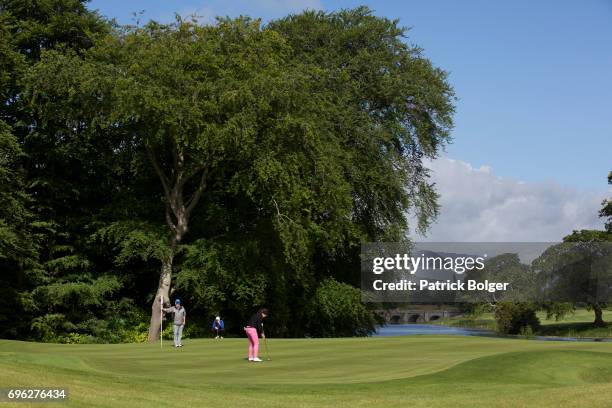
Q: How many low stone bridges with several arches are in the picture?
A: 1